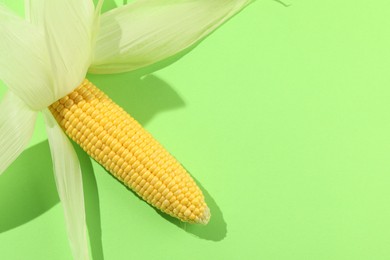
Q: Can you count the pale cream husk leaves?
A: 5